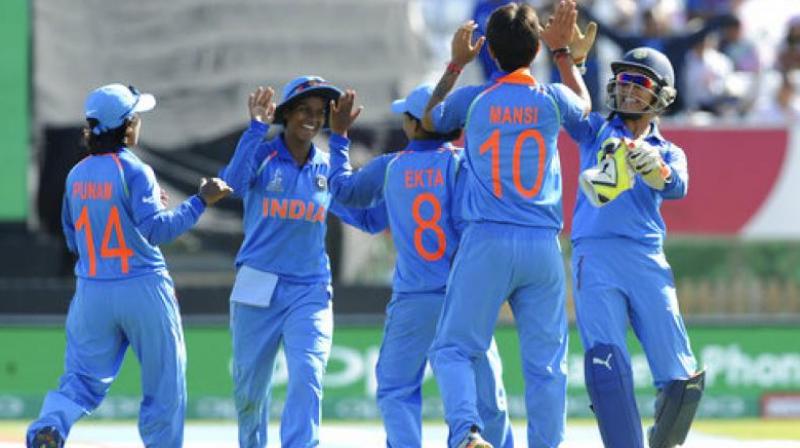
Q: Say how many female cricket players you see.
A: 5